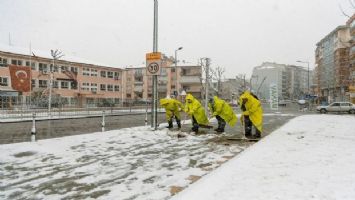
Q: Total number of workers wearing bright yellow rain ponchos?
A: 4